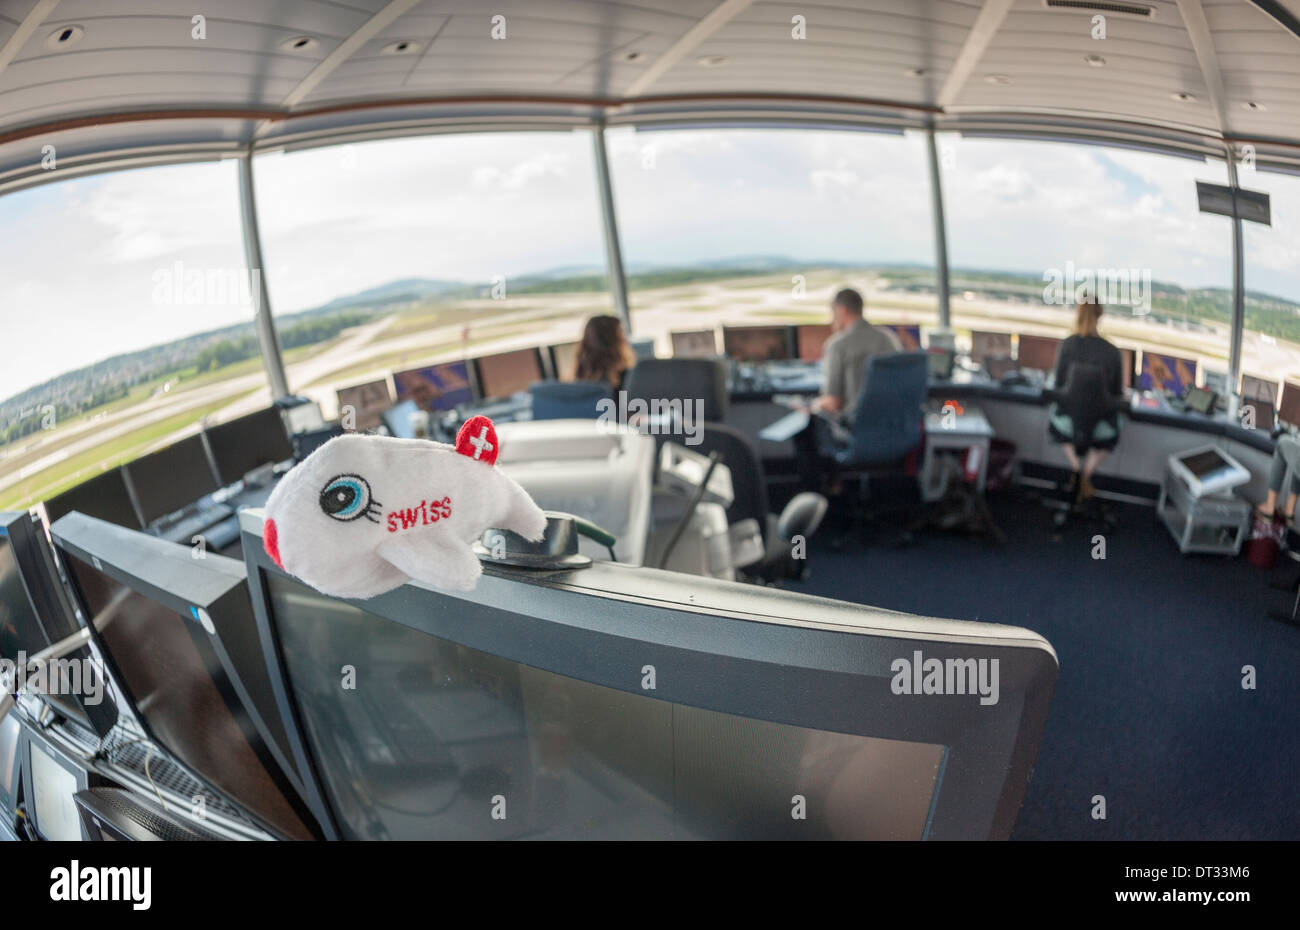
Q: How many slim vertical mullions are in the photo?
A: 4